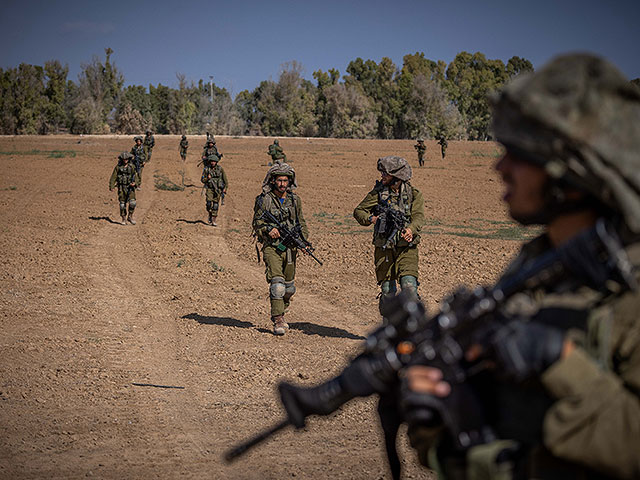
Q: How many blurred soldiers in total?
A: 1